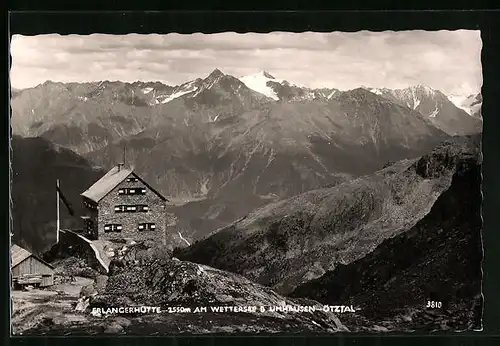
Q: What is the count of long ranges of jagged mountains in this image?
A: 1